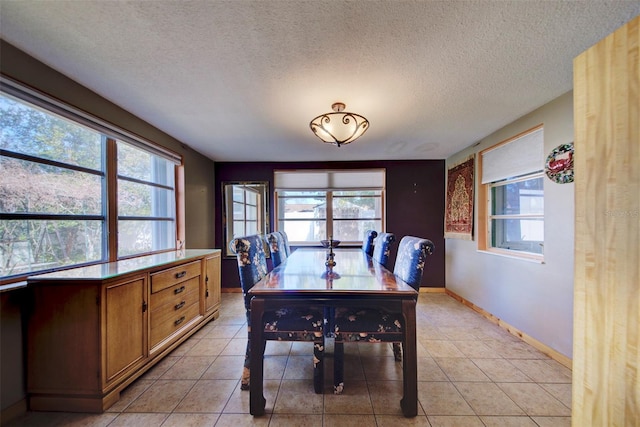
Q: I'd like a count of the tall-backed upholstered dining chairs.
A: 6